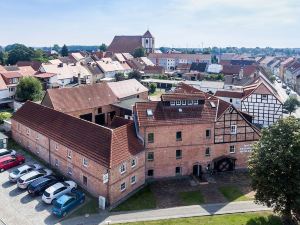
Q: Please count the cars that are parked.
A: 7